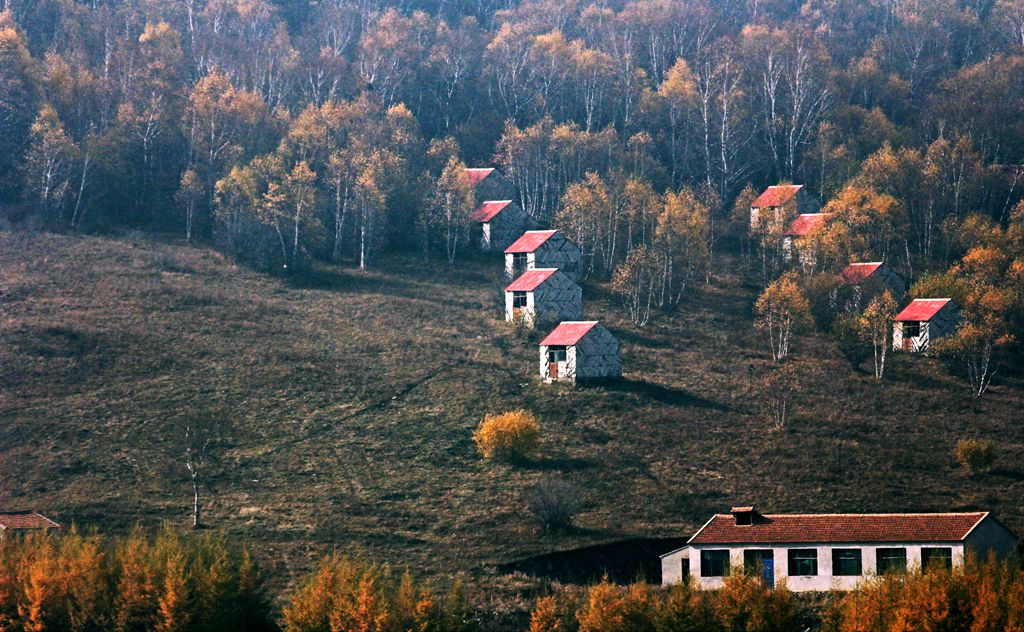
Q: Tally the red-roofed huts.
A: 9